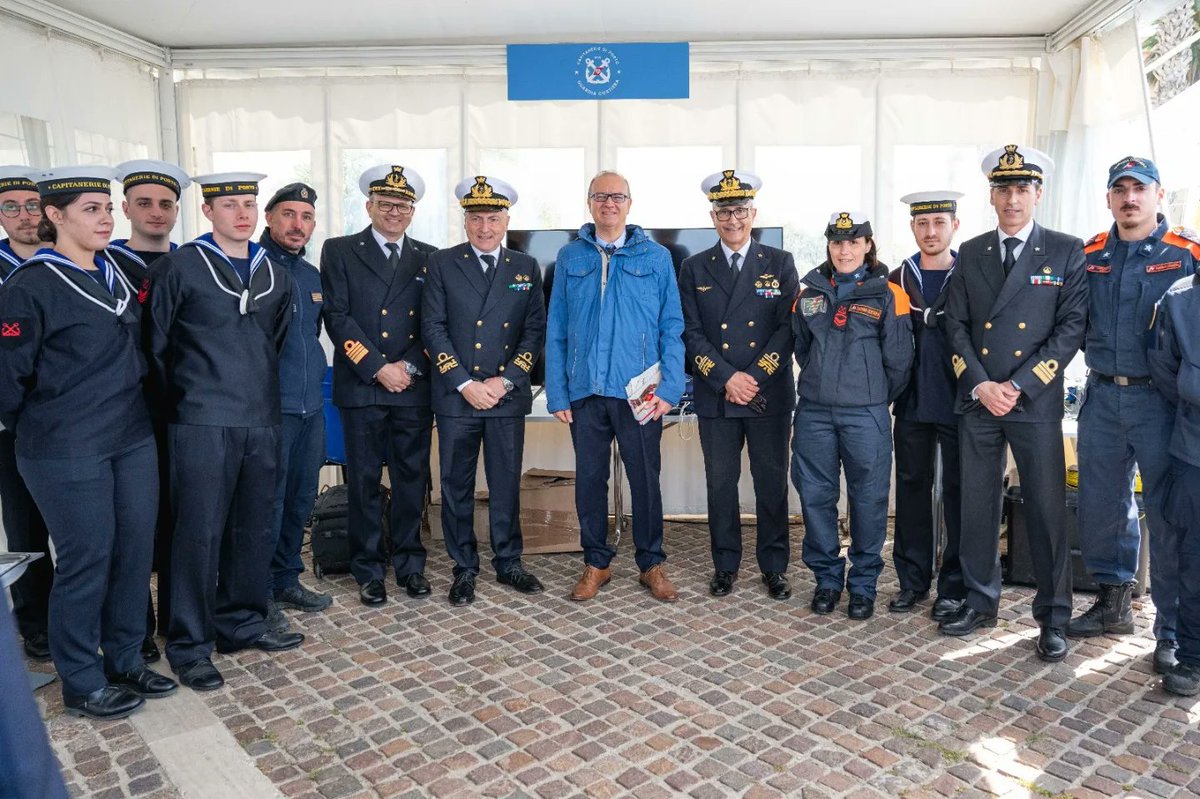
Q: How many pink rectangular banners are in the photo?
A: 0